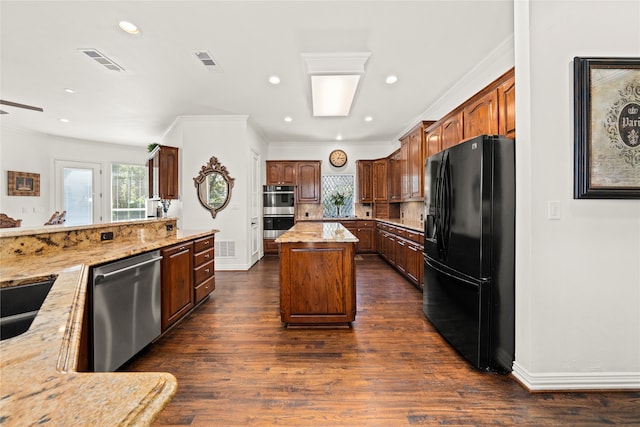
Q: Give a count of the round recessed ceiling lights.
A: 8